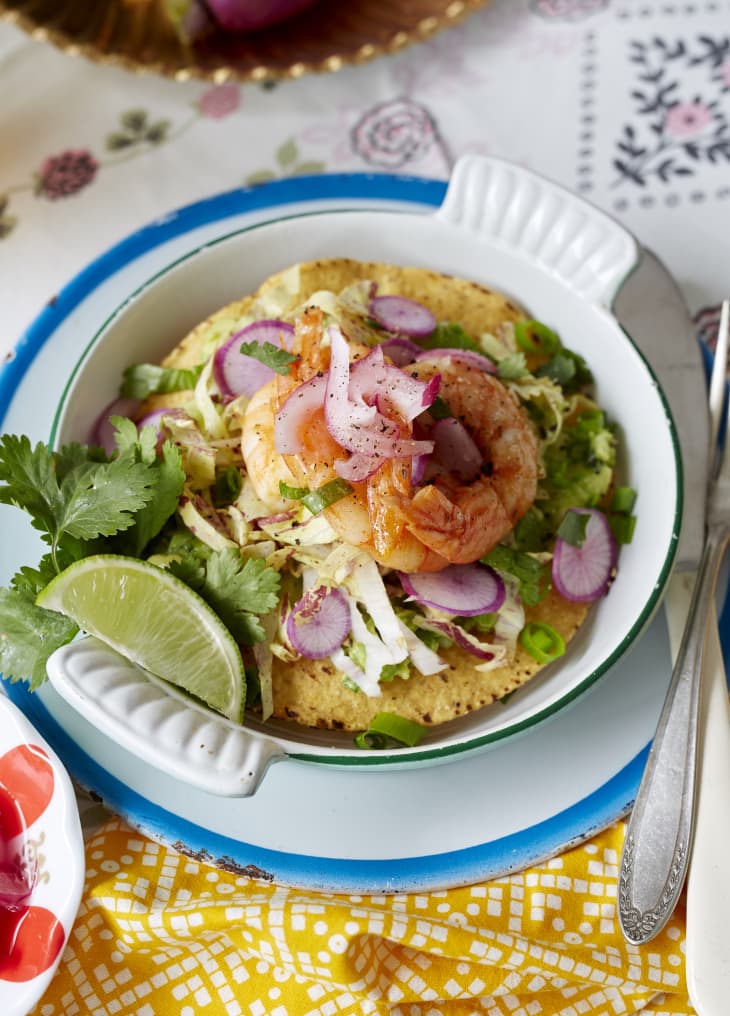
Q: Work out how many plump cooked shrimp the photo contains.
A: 3